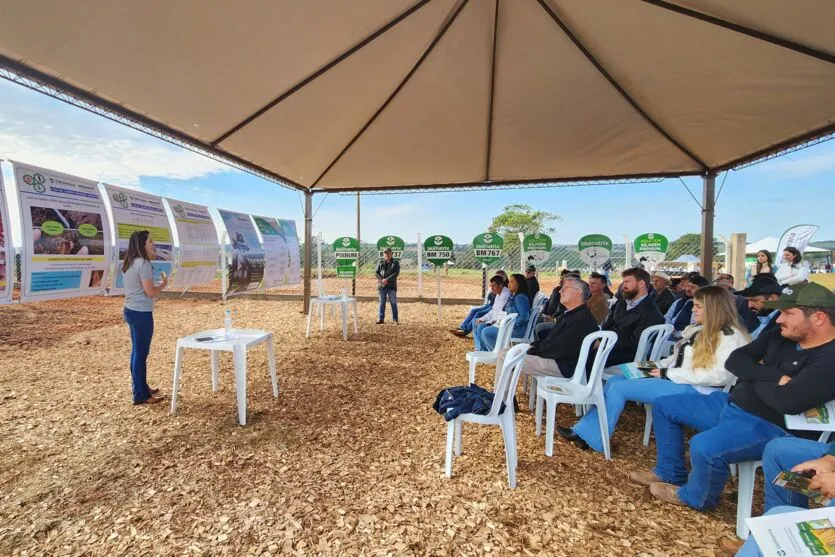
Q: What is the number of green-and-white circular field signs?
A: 7